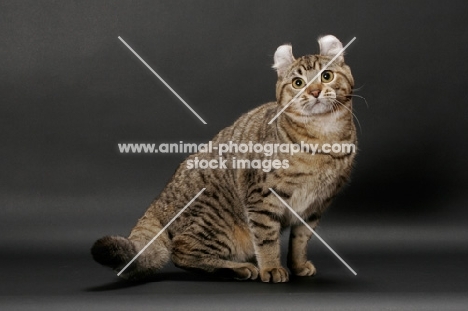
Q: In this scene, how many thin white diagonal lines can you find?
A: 4